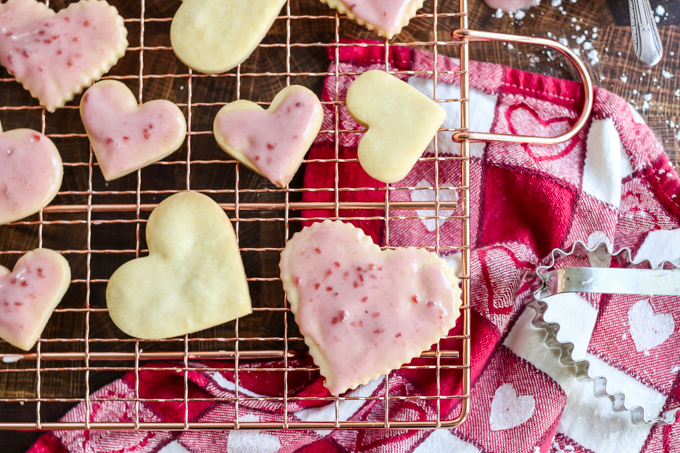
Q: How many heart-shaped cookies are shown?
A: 10